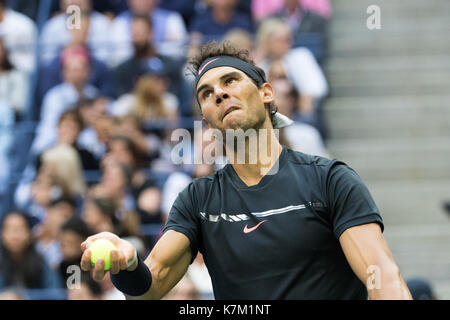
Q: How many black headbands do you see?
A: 1